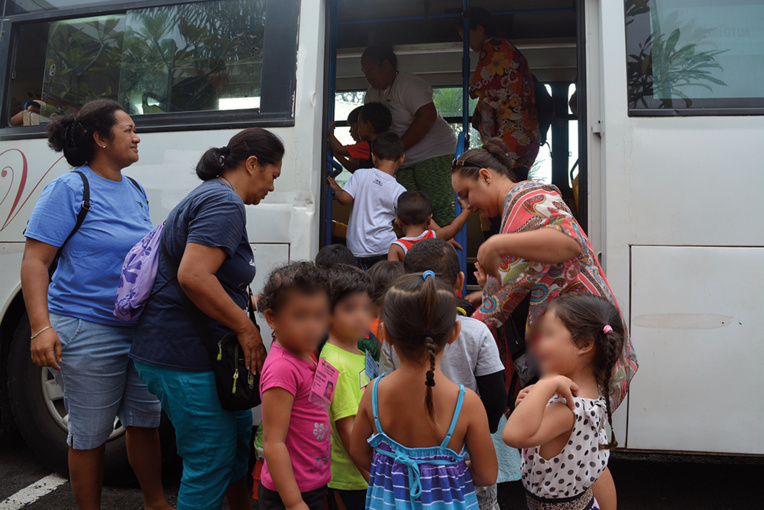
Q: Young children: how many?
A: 11